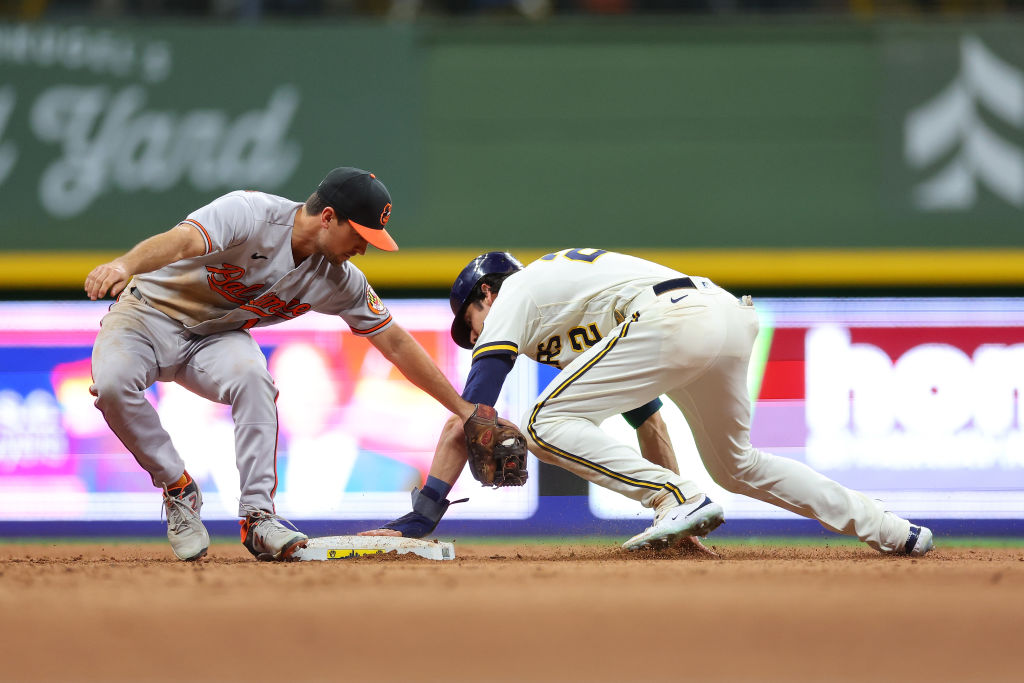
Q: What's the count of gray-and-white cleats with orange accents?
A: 2